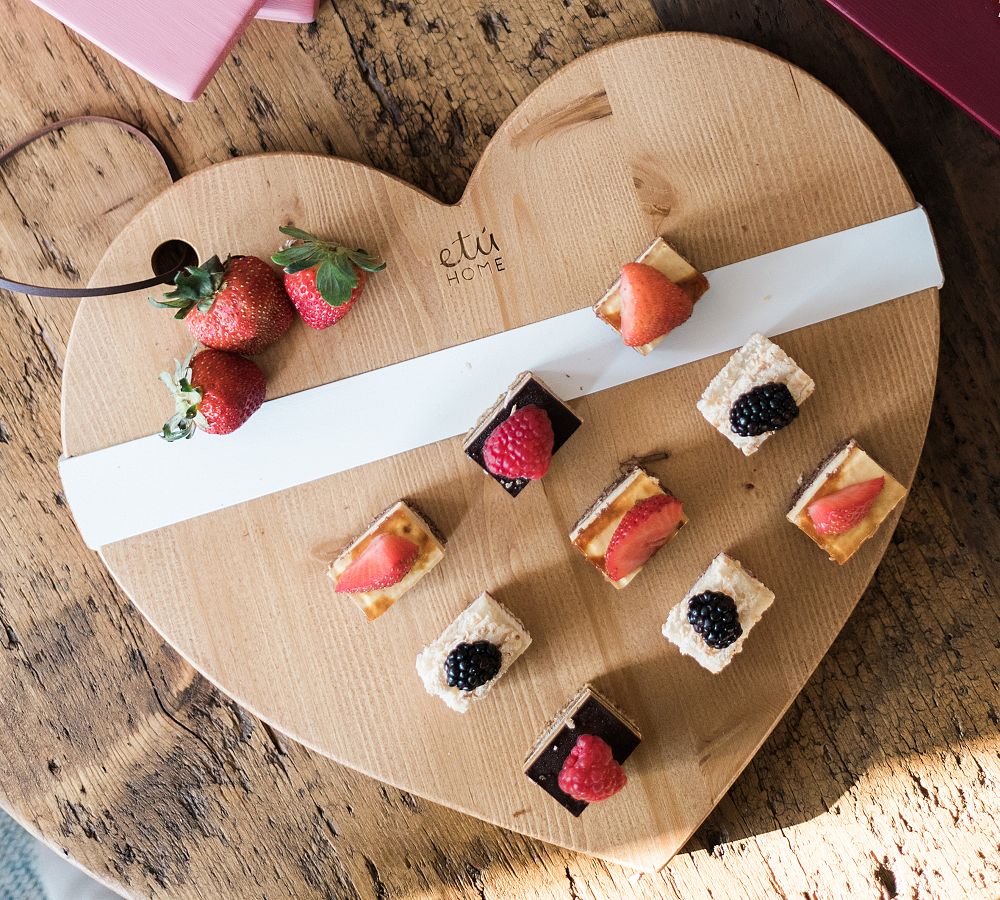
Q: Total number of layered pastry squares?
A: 9